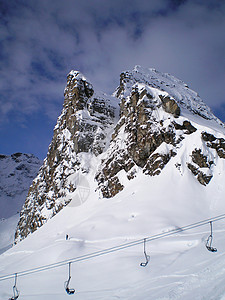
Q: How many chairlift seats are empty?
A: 4